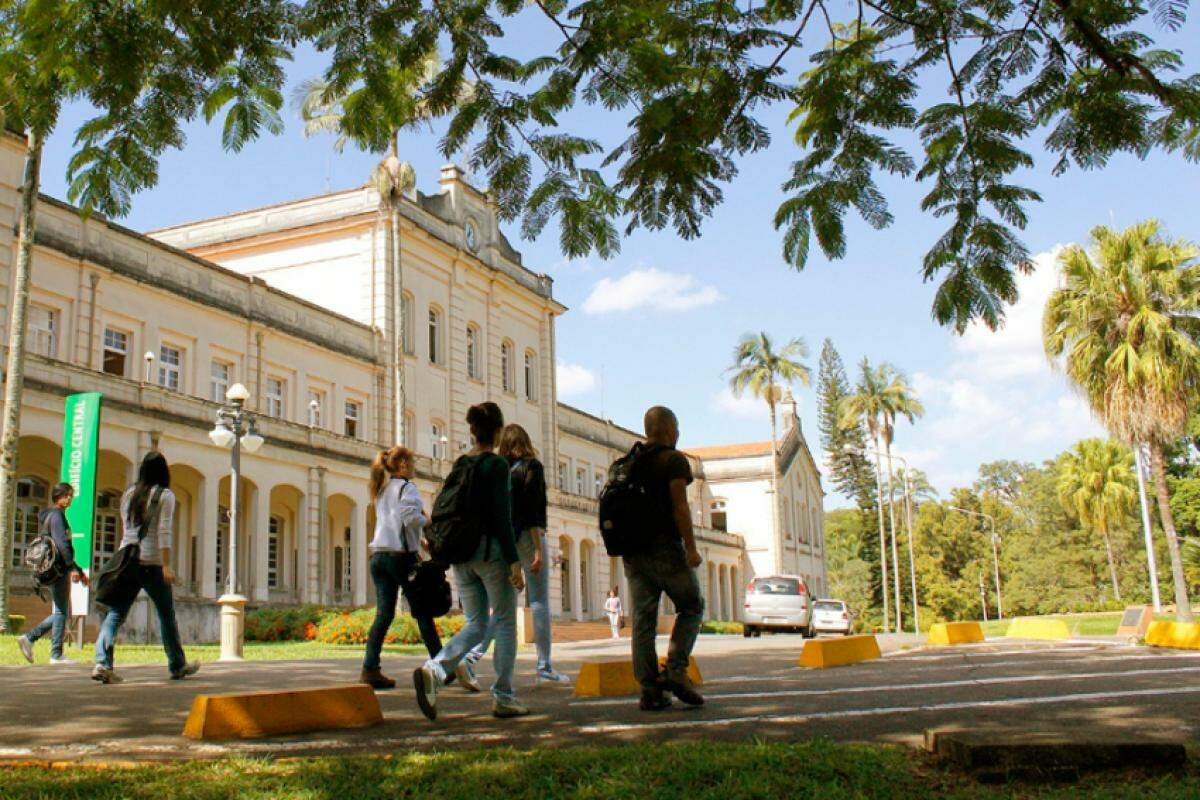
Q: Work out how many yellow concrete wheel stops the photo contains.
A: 6